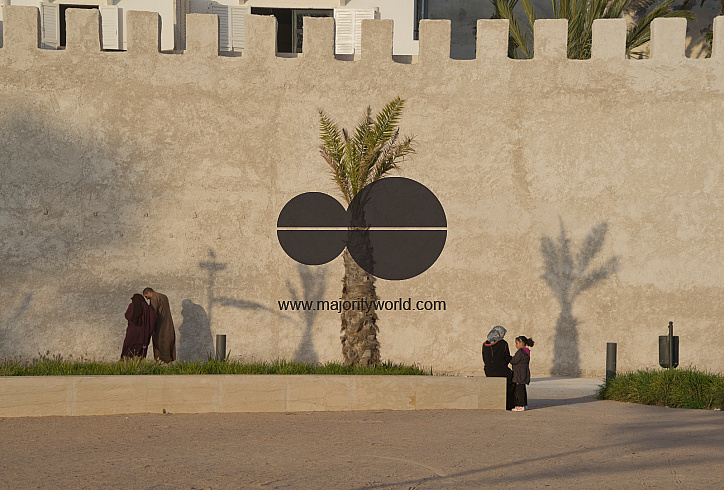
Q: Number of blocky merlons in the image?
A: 13